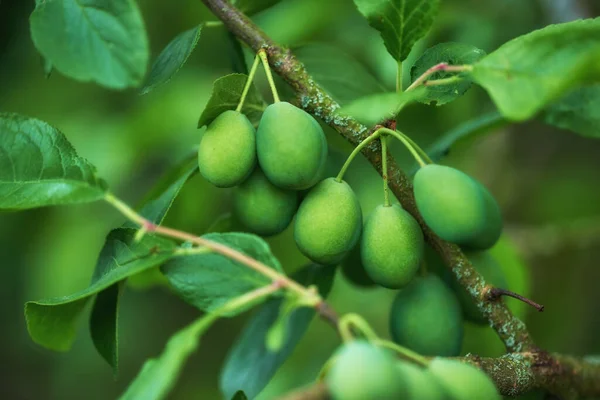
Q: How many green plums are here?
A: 13